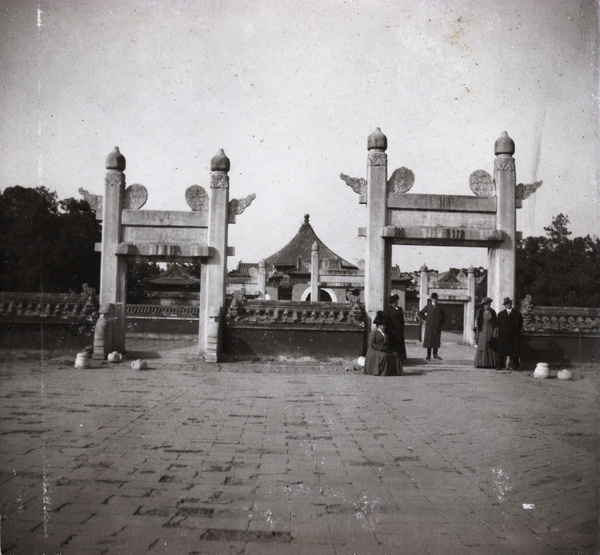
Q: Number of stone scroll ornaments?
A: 8